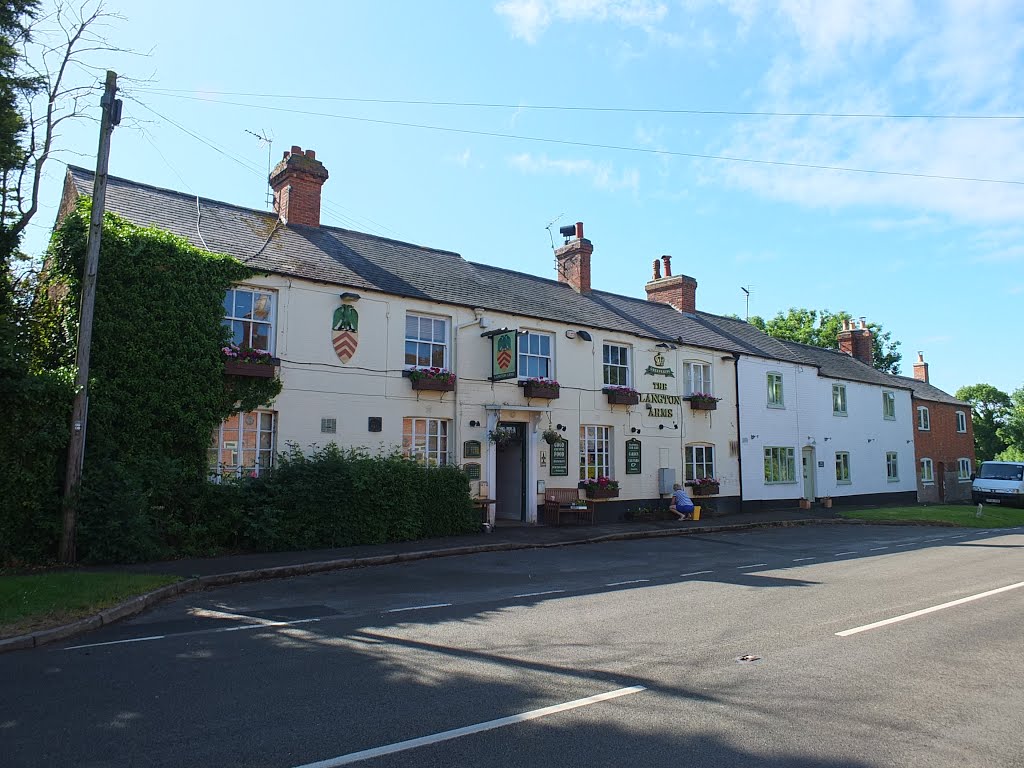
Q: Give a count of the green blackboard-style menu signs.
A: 2